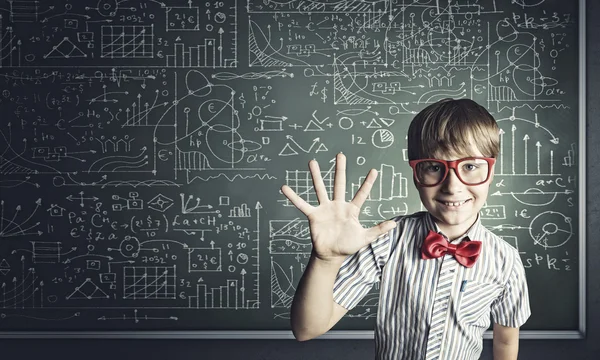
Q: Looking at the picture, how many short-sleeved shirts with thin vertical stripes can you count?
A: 1